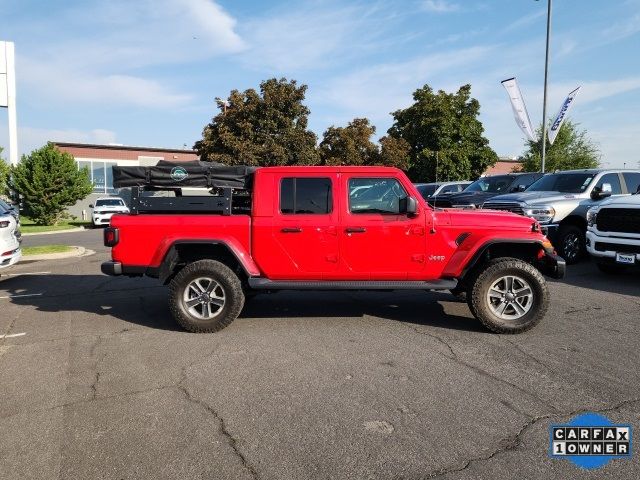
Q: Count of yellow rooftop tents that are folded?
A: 0